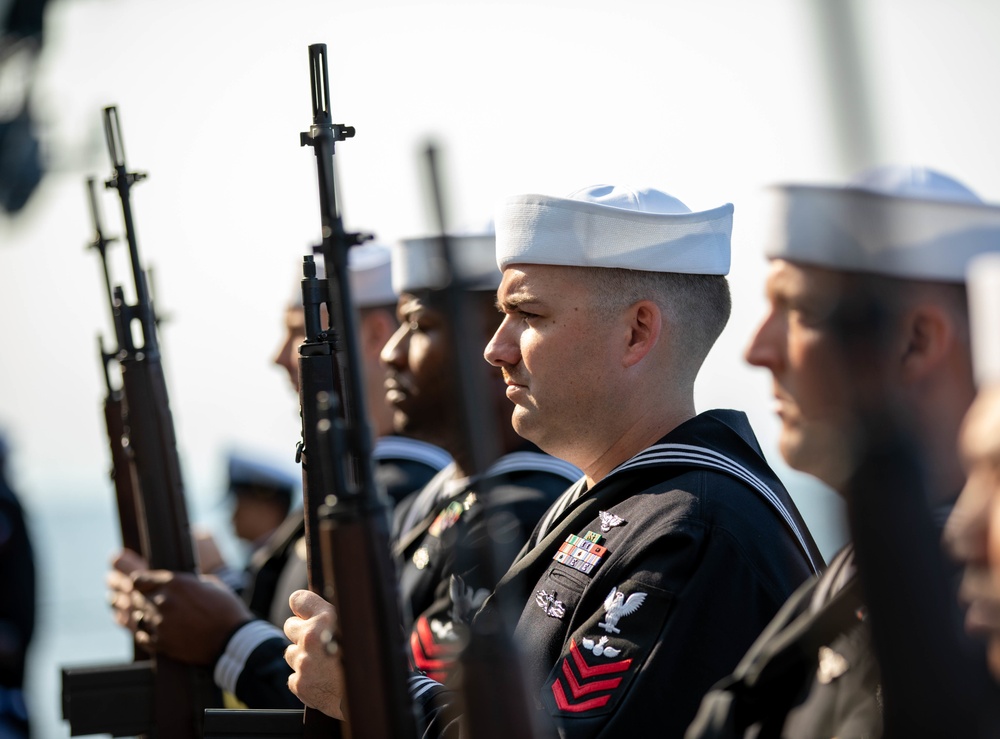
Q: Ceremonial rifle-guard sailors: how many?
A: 5